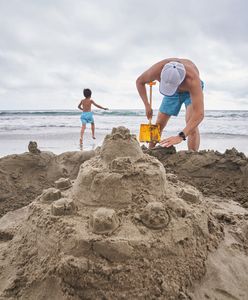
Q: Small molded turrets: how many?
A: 7